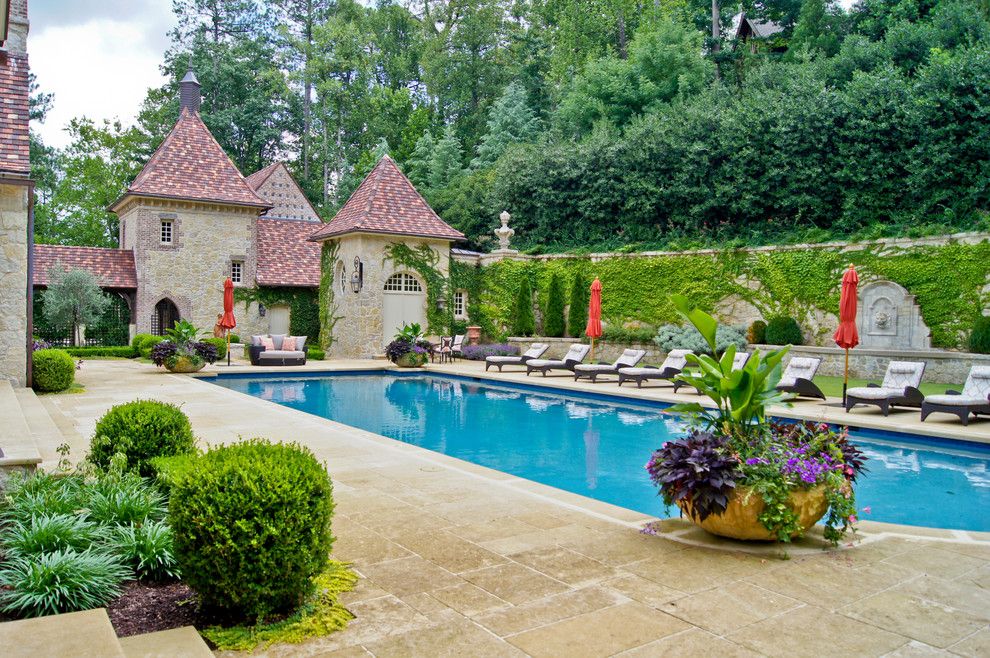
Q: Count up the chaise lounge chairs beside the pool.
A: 8